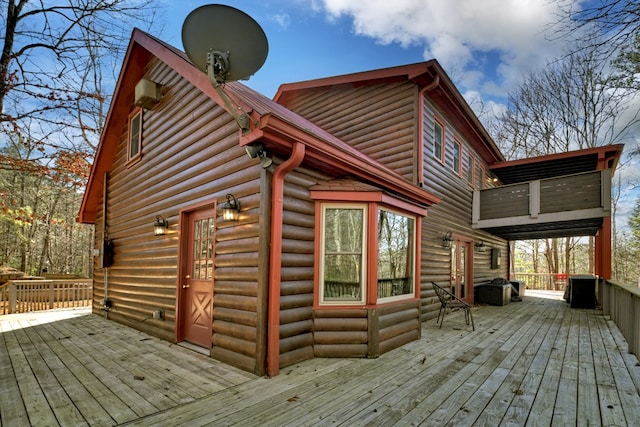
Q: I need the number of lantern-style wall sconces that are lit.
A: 2